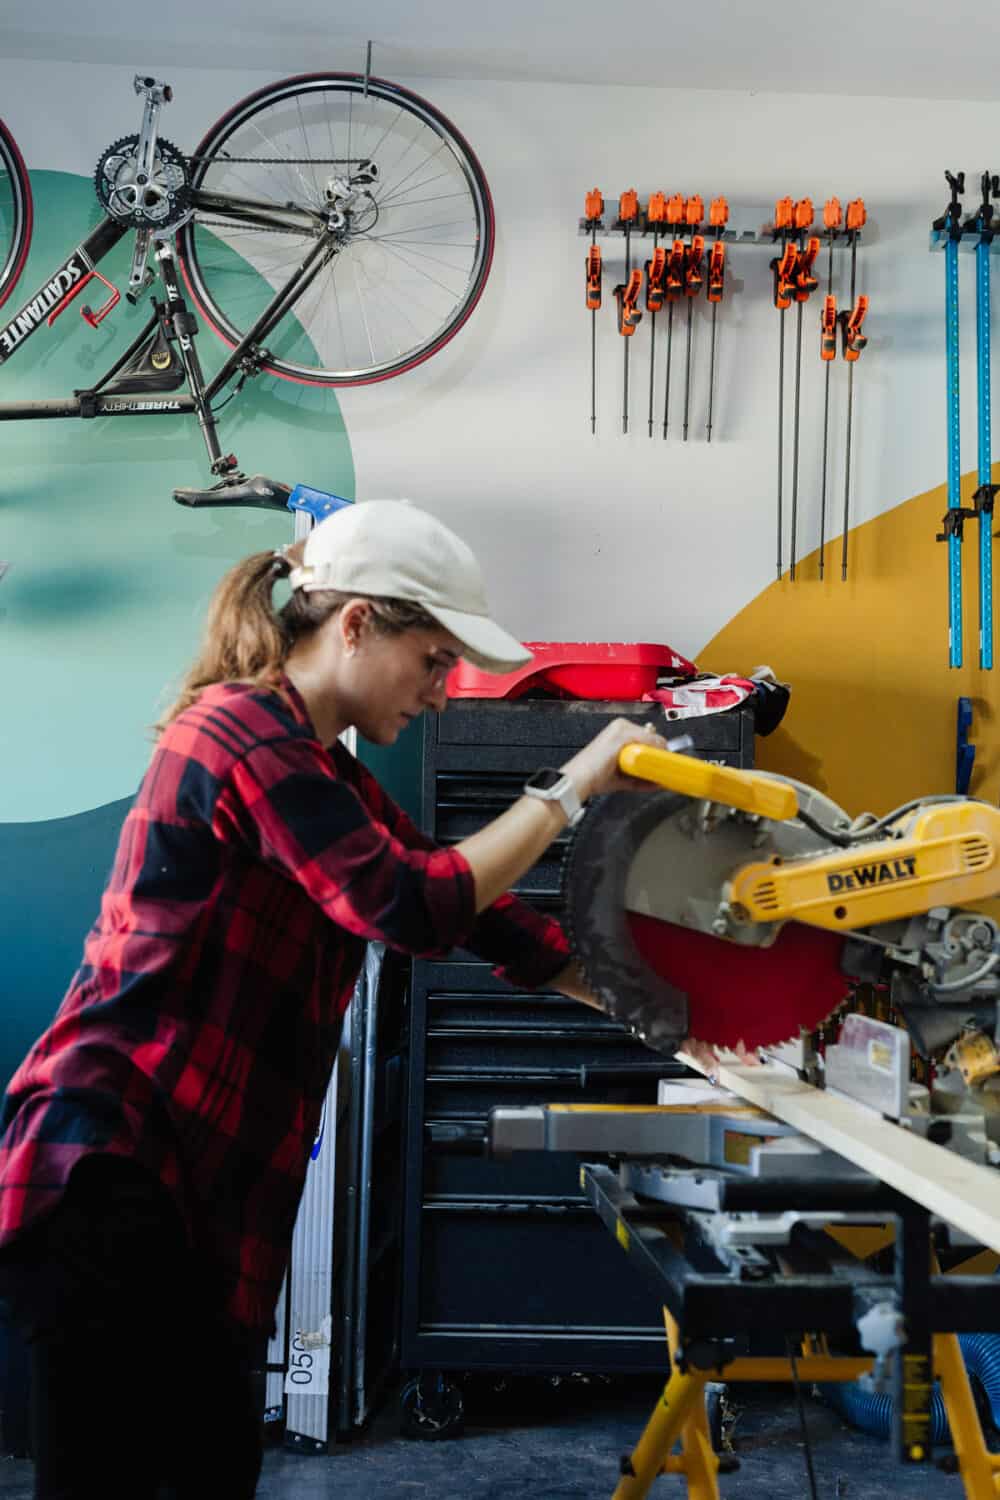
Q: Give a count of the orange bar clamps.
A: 10